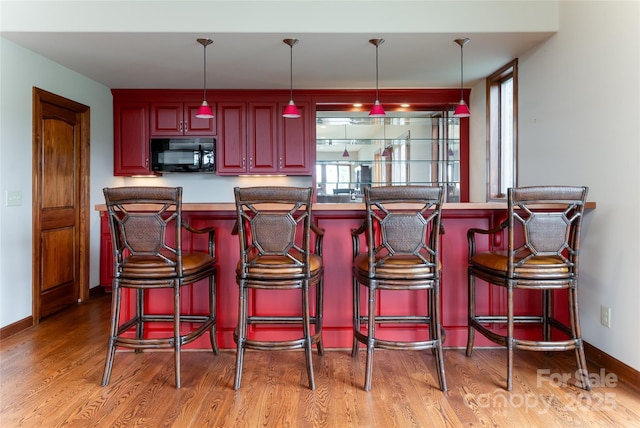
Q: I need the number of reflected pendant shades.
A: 3